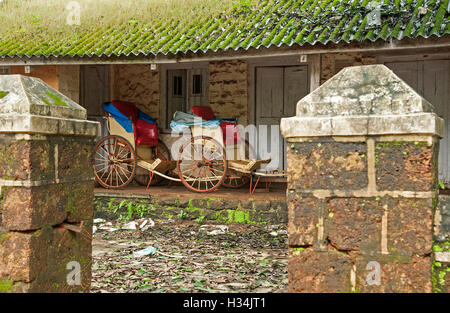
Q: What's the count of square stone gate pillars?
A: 2